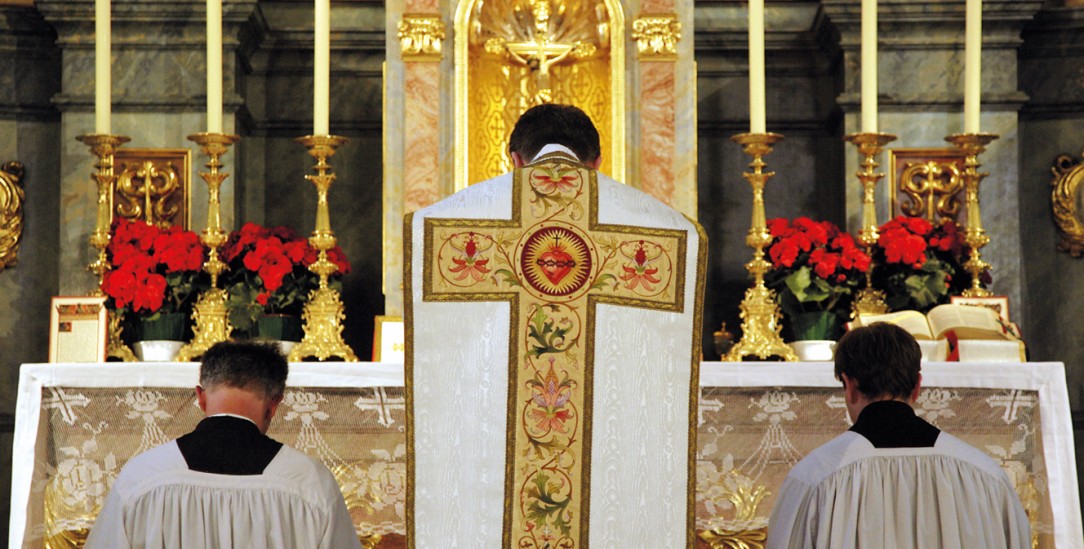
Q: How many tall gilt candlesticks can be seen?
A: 6